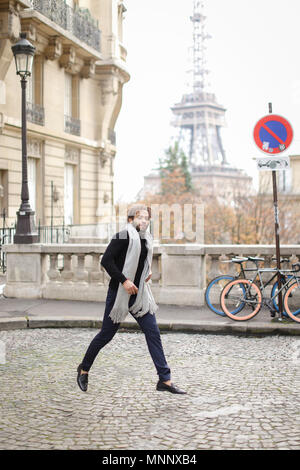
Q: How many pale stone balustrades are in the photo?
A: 1